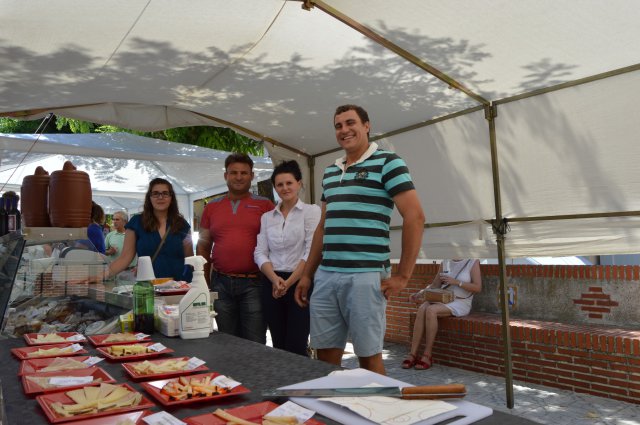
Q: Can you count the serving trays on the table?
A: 11